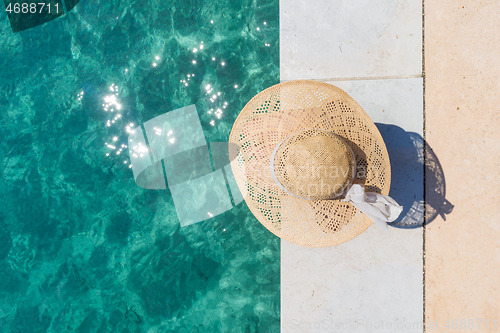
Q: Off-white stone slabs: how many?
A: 2